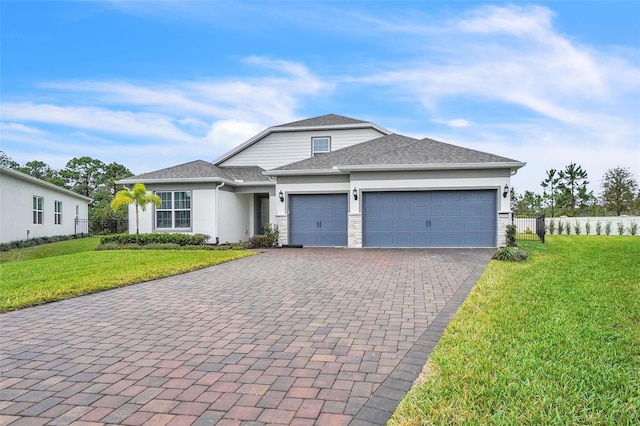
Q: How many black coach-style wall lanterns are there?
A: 3